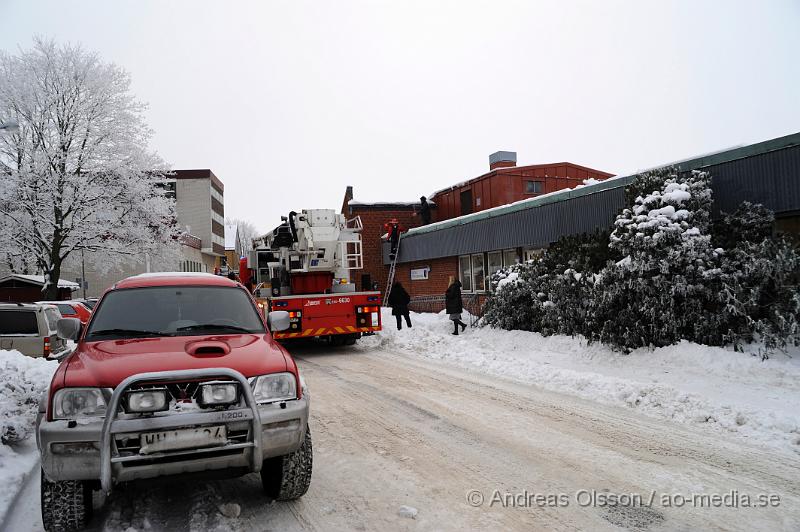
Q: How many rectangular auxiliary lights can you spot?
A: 2